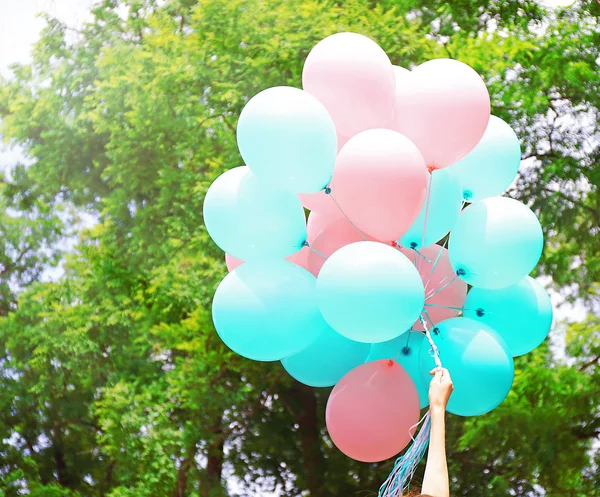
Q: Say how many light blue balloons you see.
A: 11